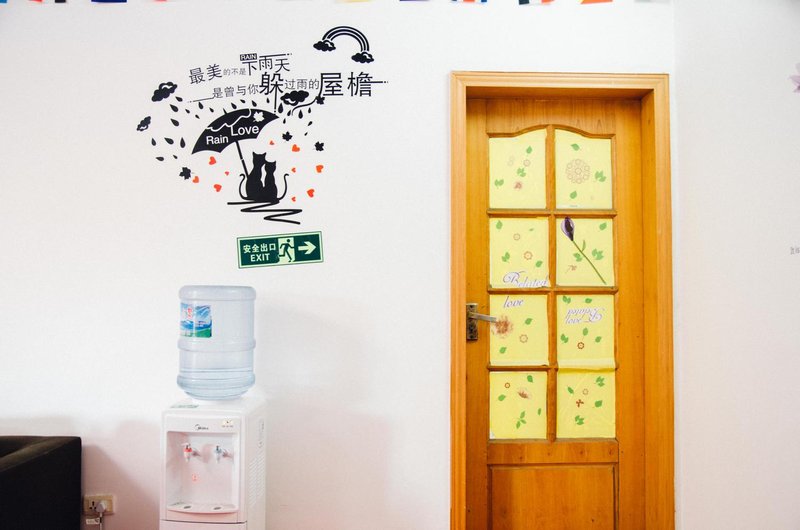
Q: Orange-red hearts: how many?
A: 10